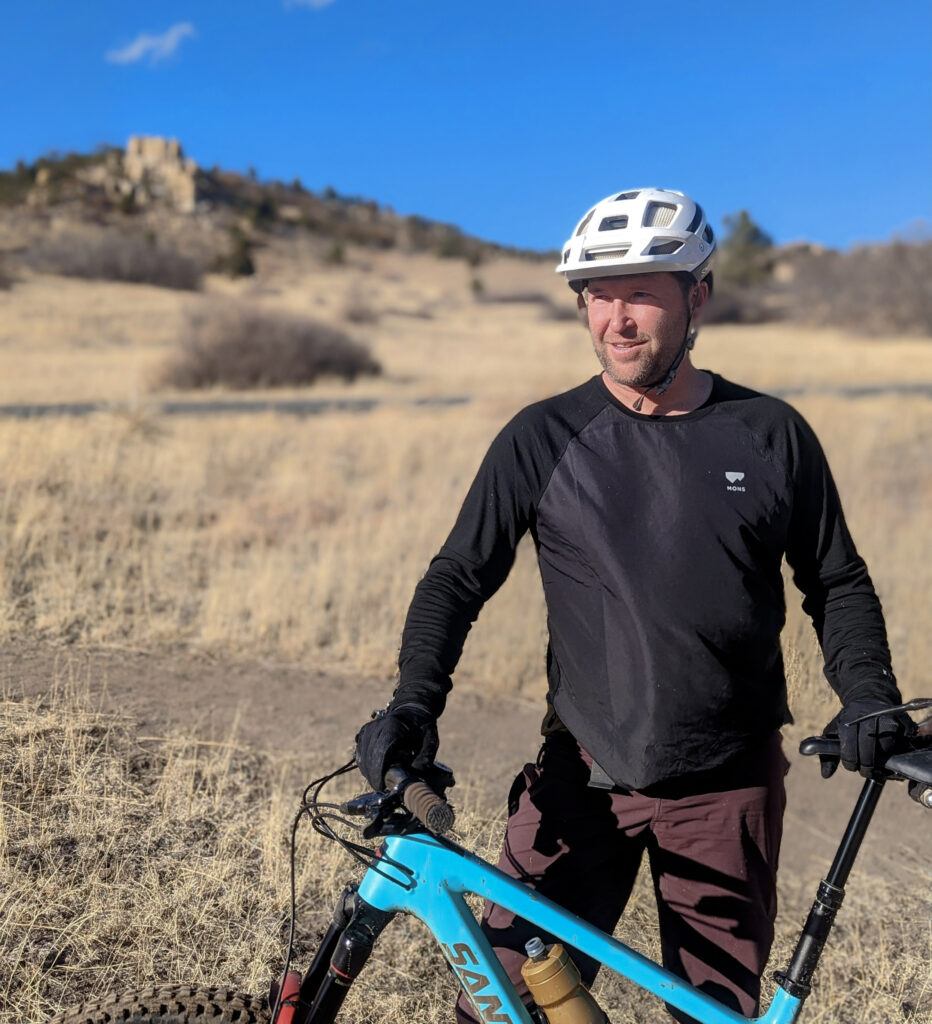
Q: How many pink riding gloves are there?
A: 0